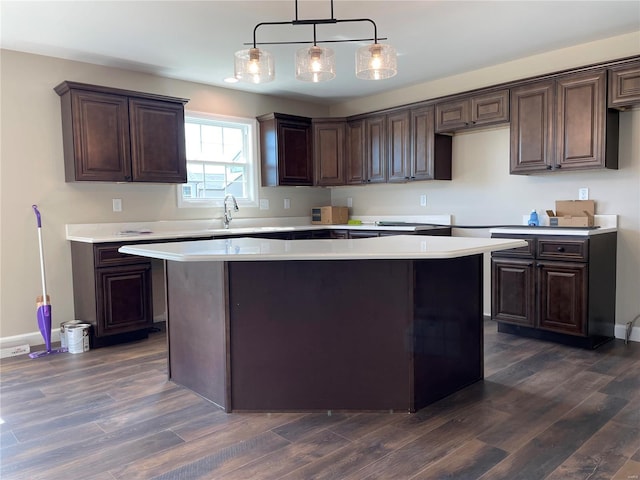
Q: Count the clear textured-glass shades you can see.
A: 3